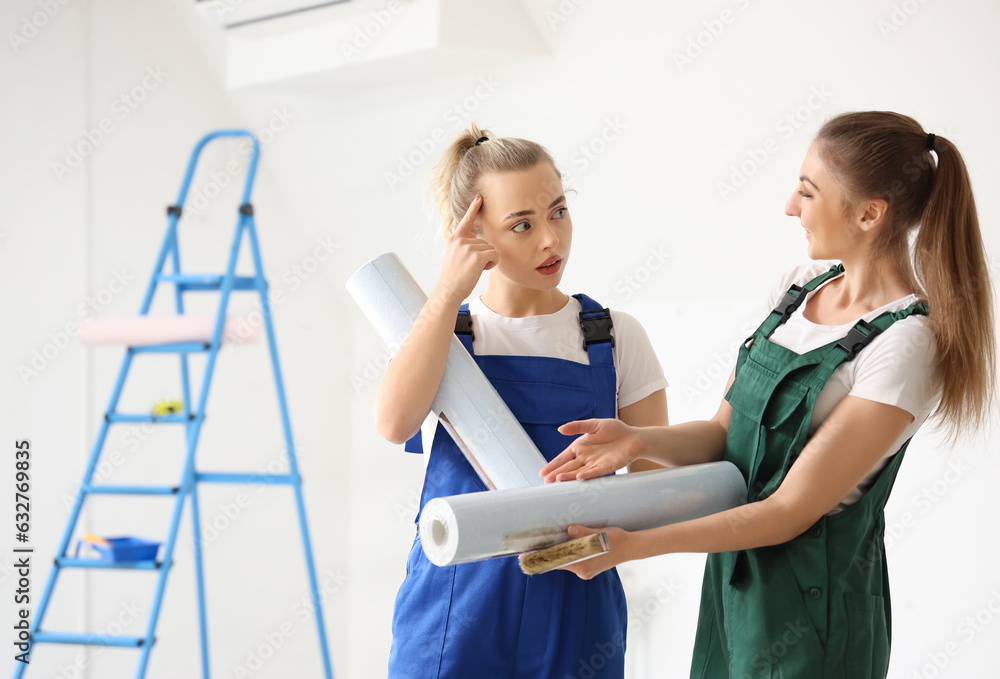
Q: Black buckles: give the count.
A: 4